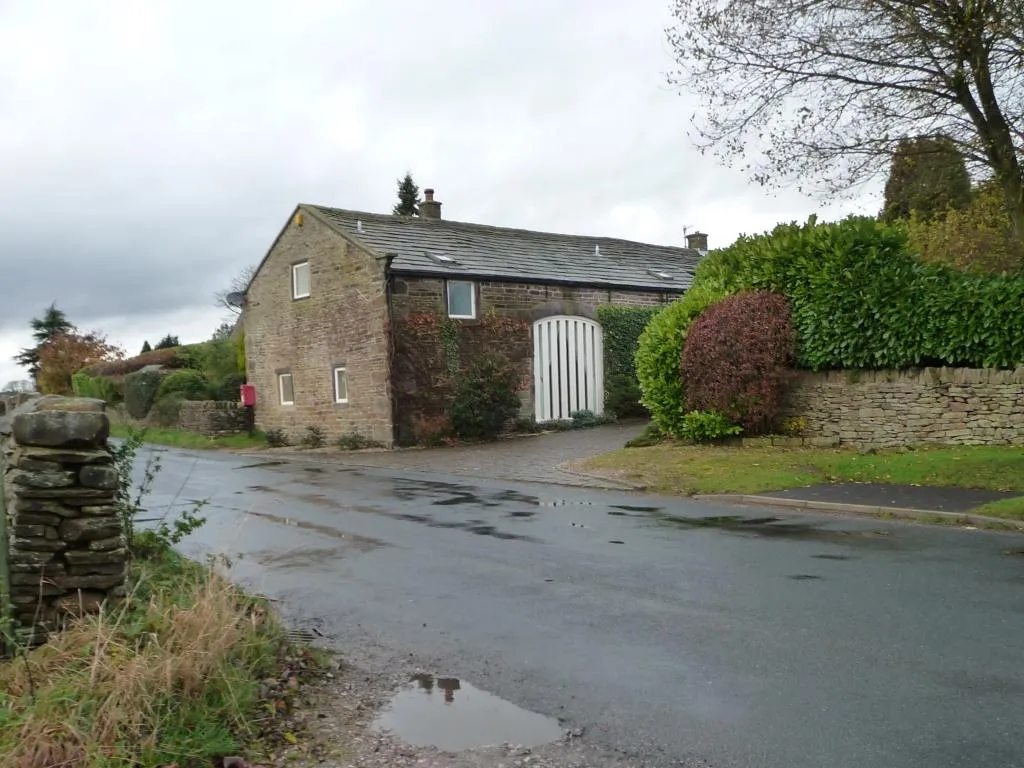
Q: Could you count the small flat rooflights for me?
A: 2